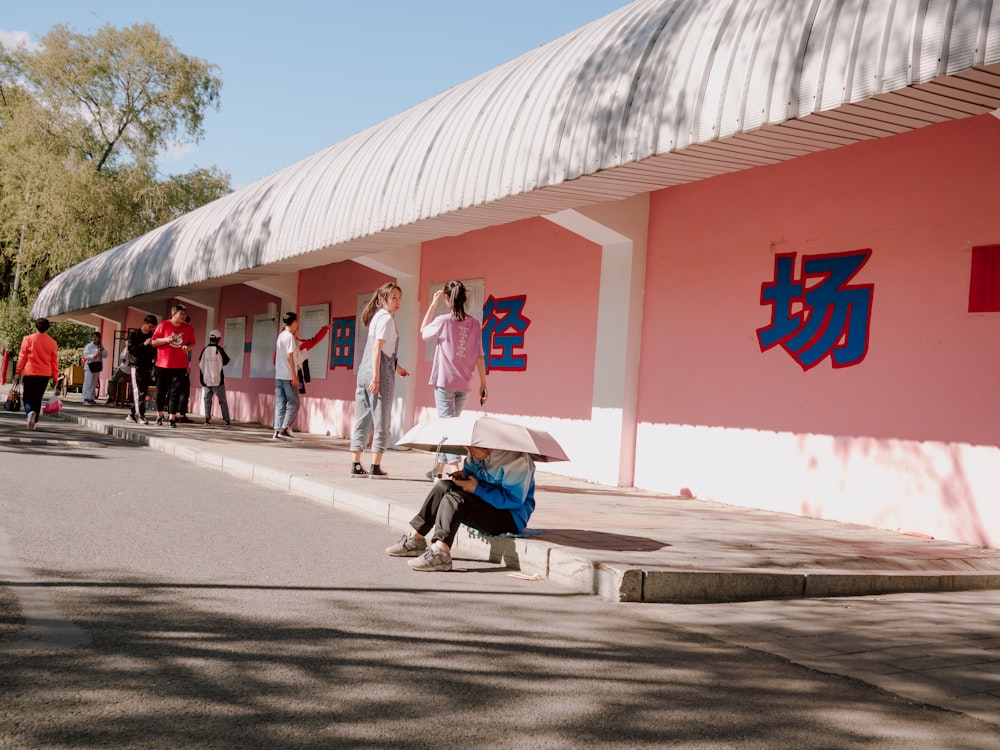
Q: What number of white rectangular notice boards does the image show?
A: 5